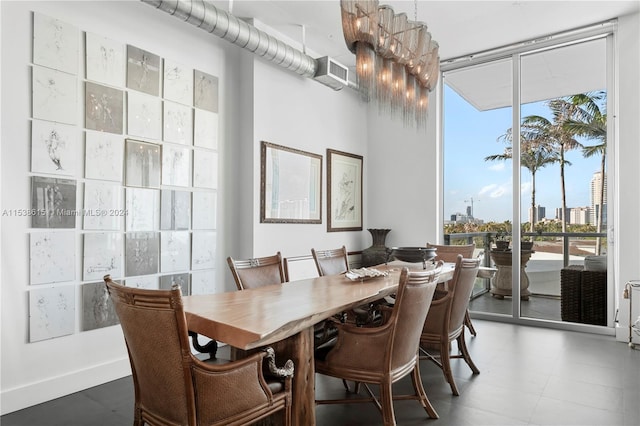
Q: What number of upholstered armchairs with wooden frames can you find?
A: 6